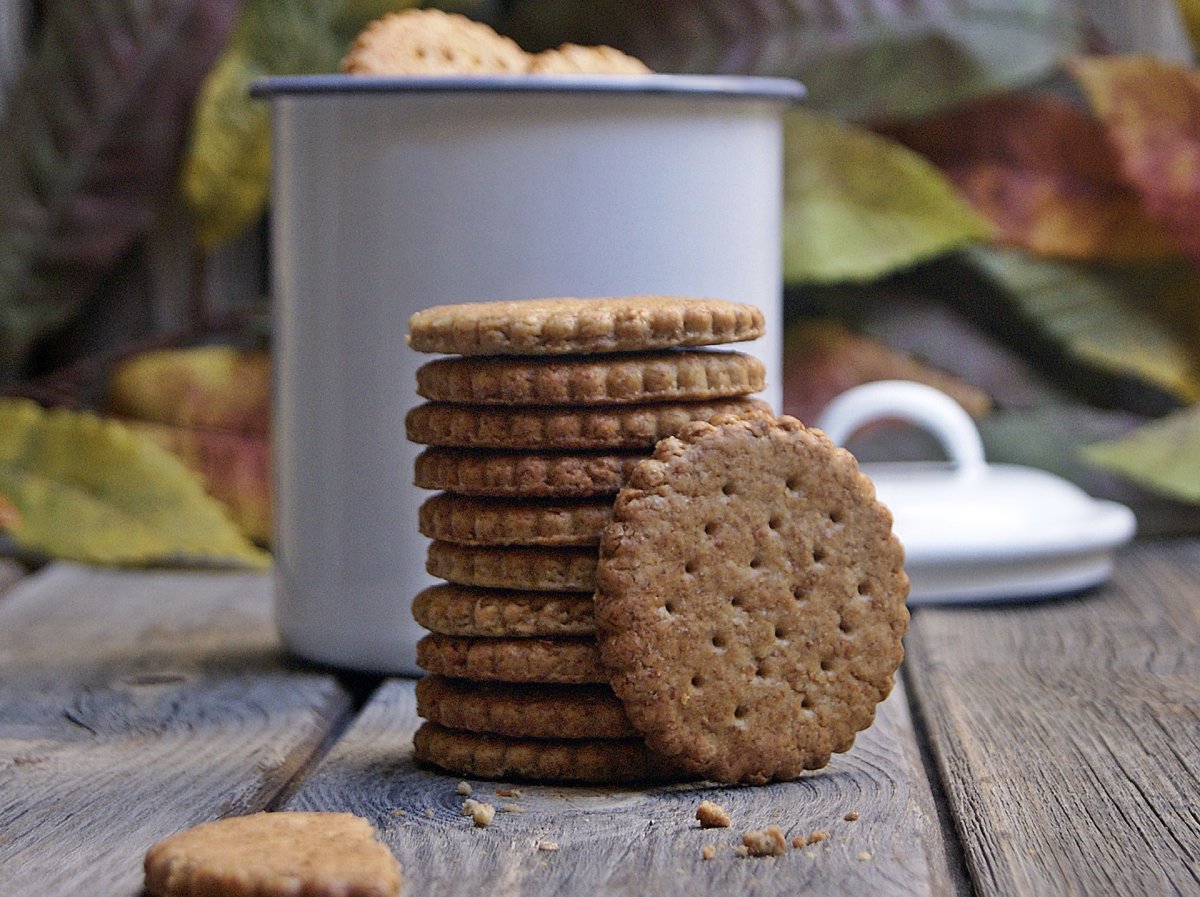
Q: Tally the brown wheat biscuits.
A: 14